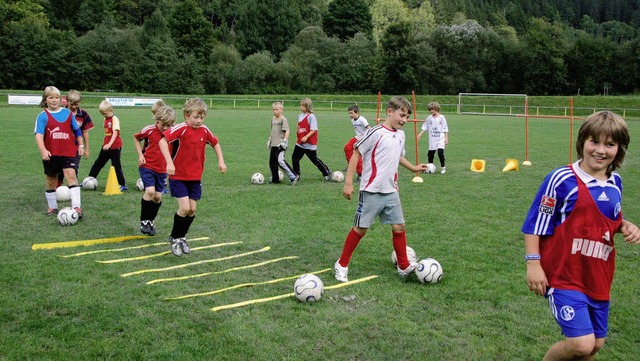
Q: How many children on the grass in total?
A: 12